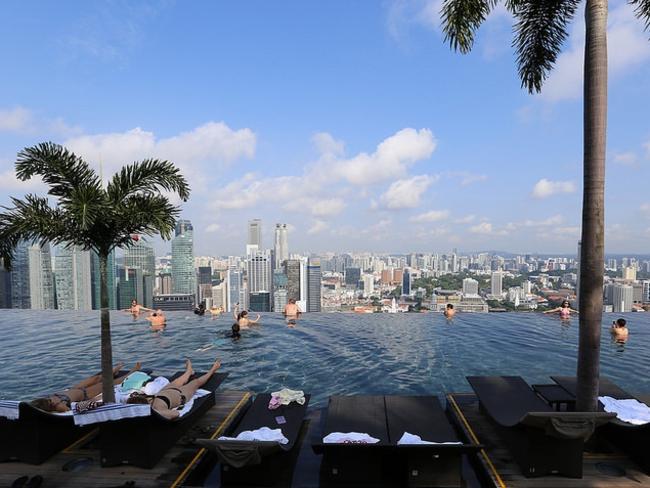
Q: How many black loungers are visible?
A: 7